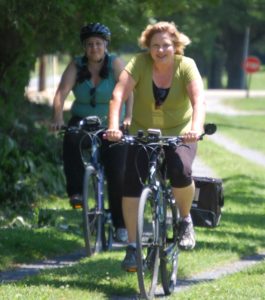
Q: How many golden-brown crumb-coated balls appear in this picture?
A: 0